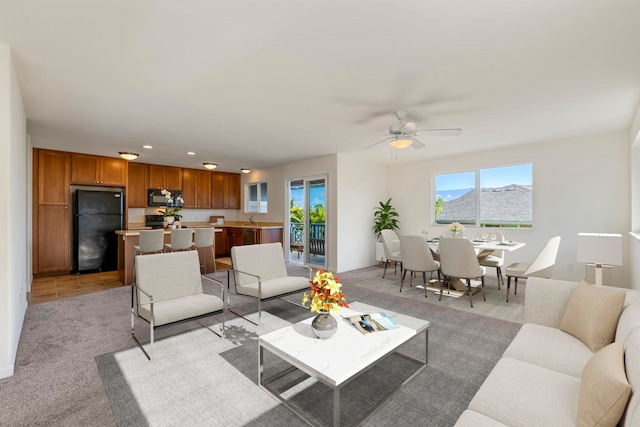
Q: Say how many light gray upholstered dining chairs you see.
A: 6